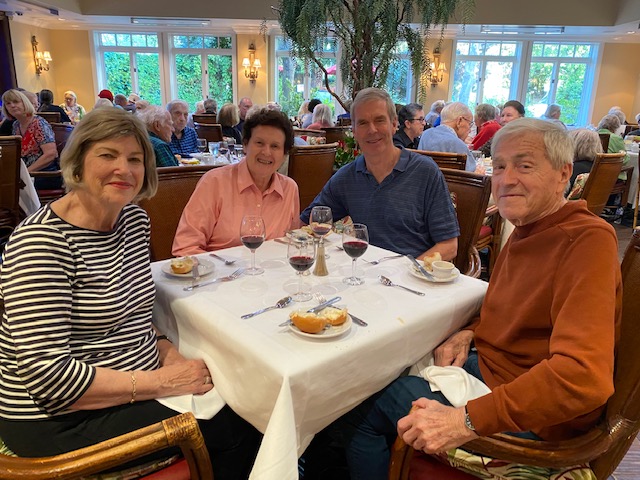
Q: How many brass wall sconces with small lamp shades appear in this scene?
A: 3